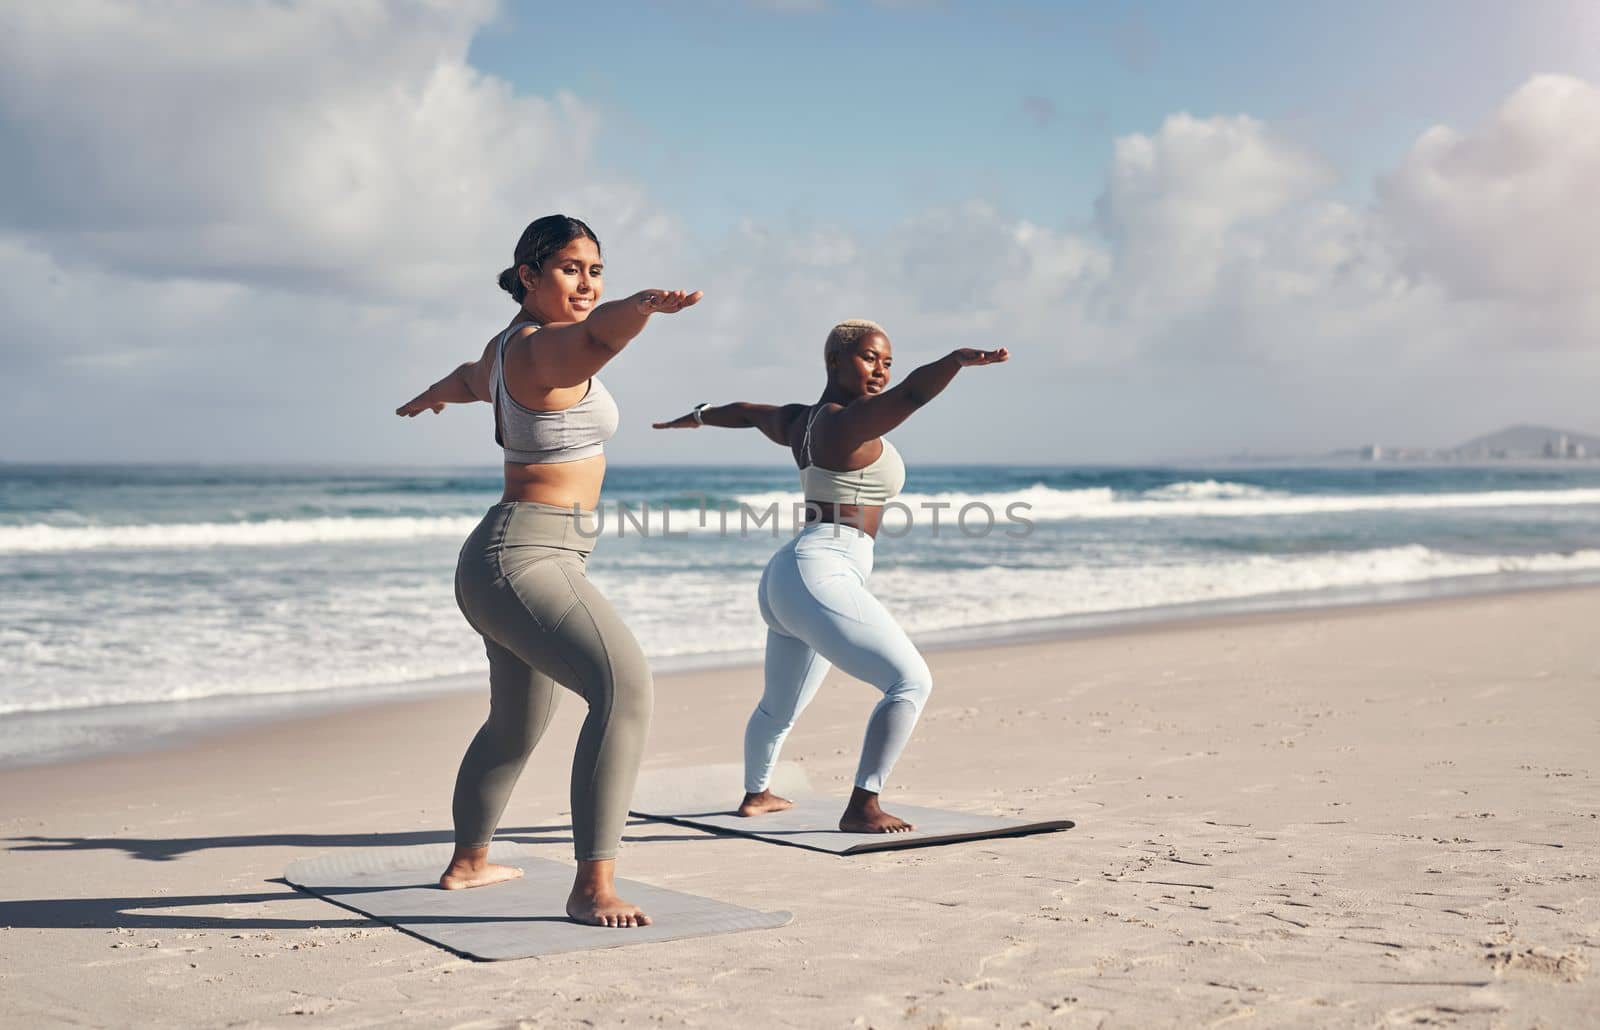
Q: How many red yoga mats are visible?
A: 0